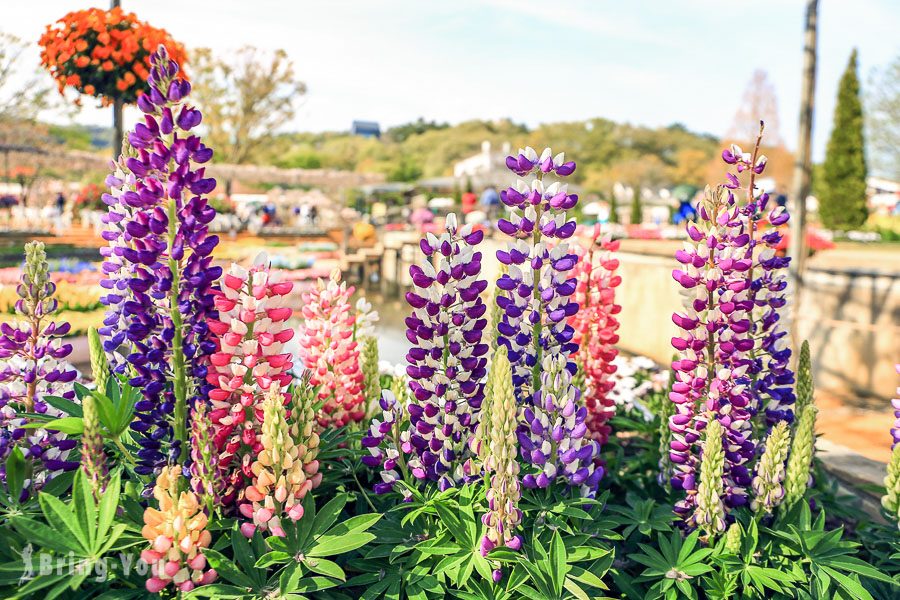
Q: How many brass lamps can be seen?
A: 0